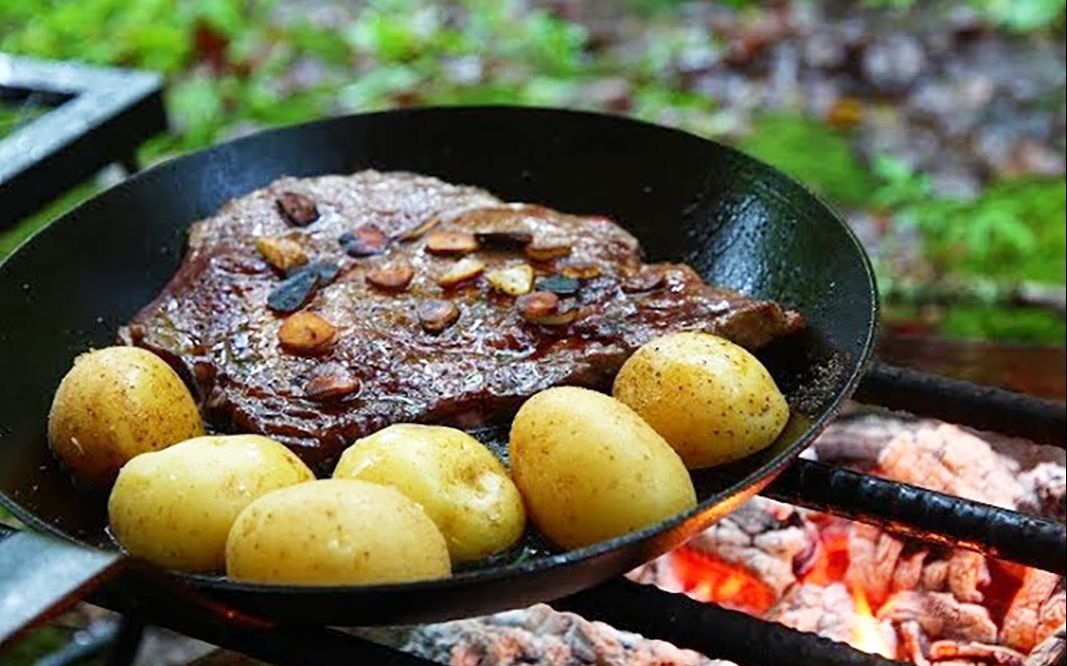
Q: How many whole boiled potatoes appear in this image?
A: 6